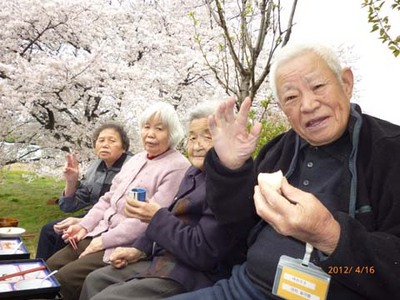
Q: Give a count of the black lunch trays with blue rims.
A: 2